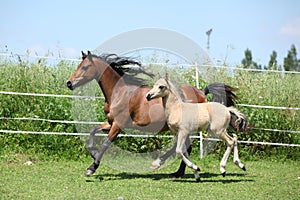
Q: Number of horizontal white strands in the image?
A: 4